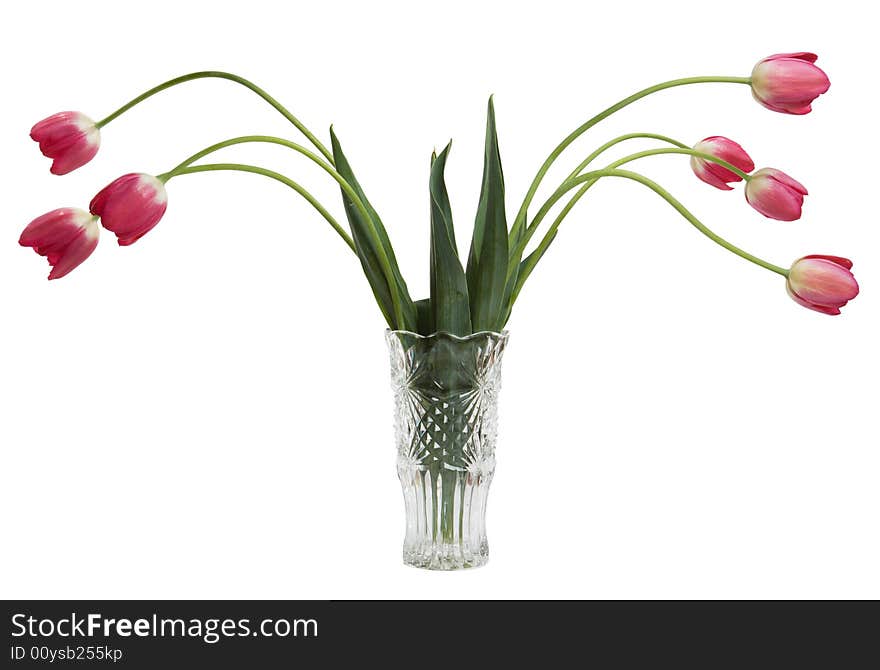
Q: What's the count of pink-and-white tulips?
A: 7